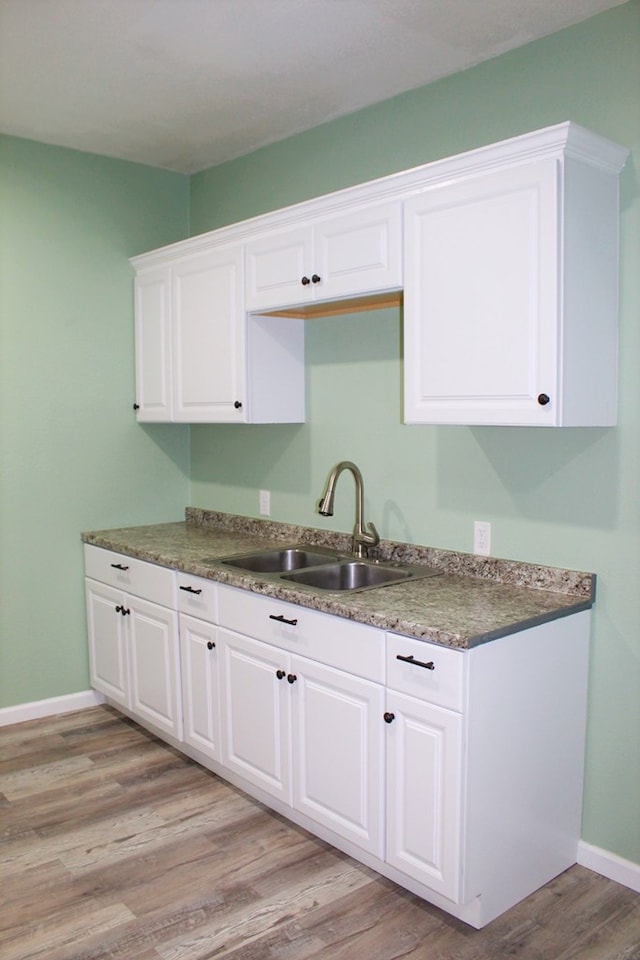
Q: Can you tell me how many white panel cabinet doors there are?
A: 11